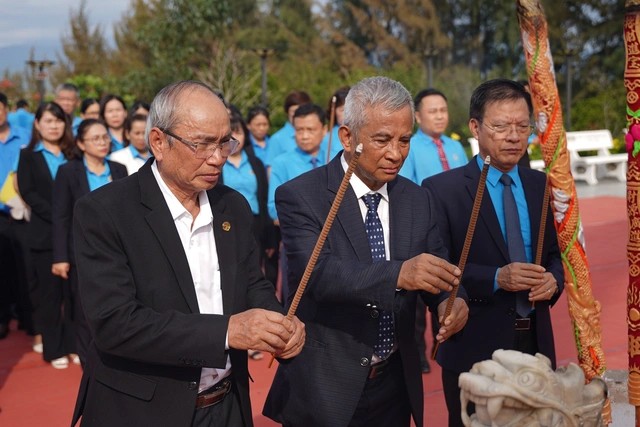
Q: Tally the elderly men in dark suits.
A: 3